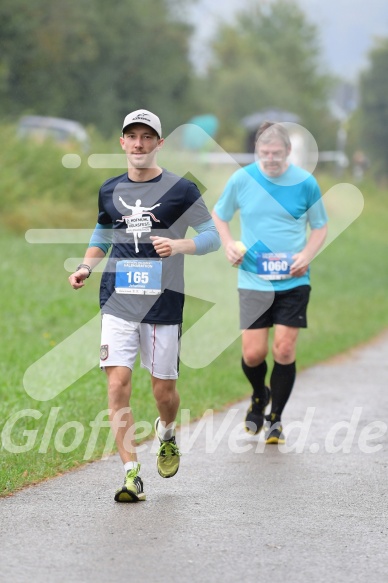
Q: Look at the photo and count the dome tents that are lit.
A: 0